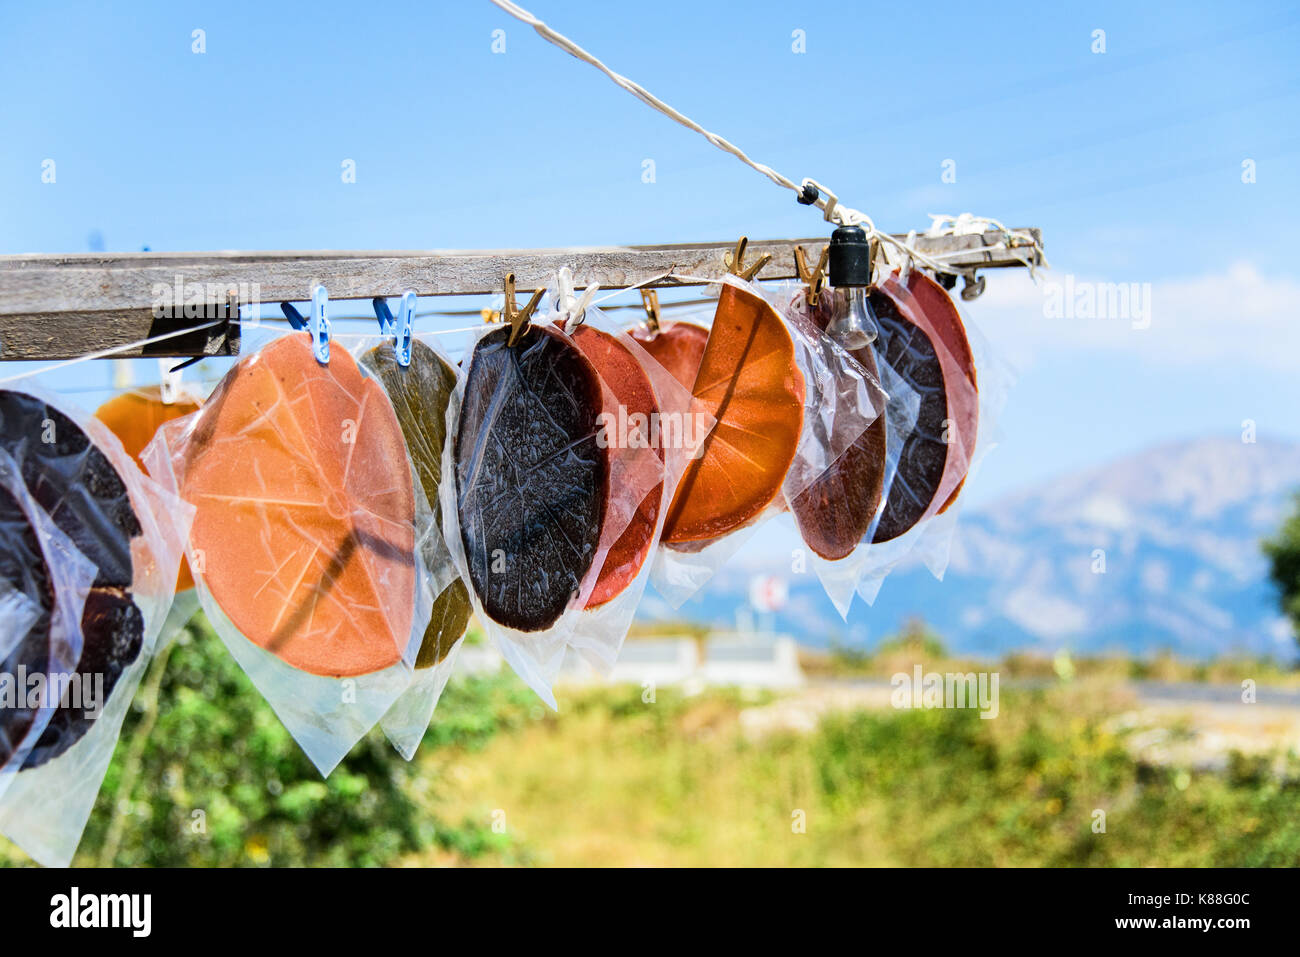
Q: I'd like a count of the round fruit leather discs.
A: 12